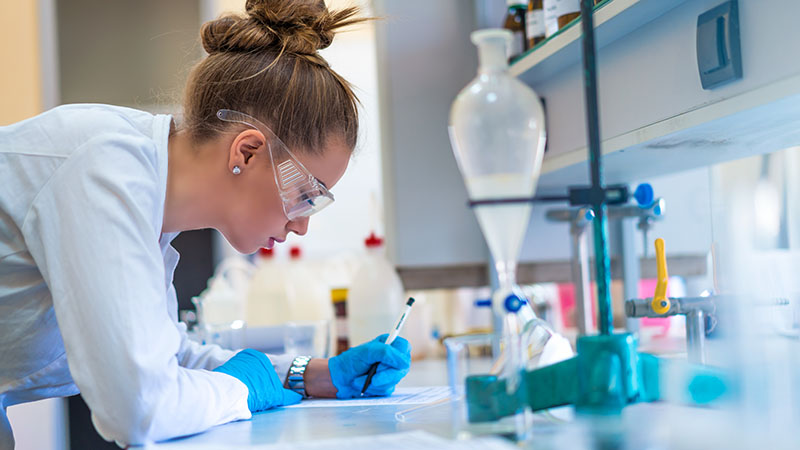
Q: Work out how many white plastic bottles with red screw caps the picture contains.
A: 3